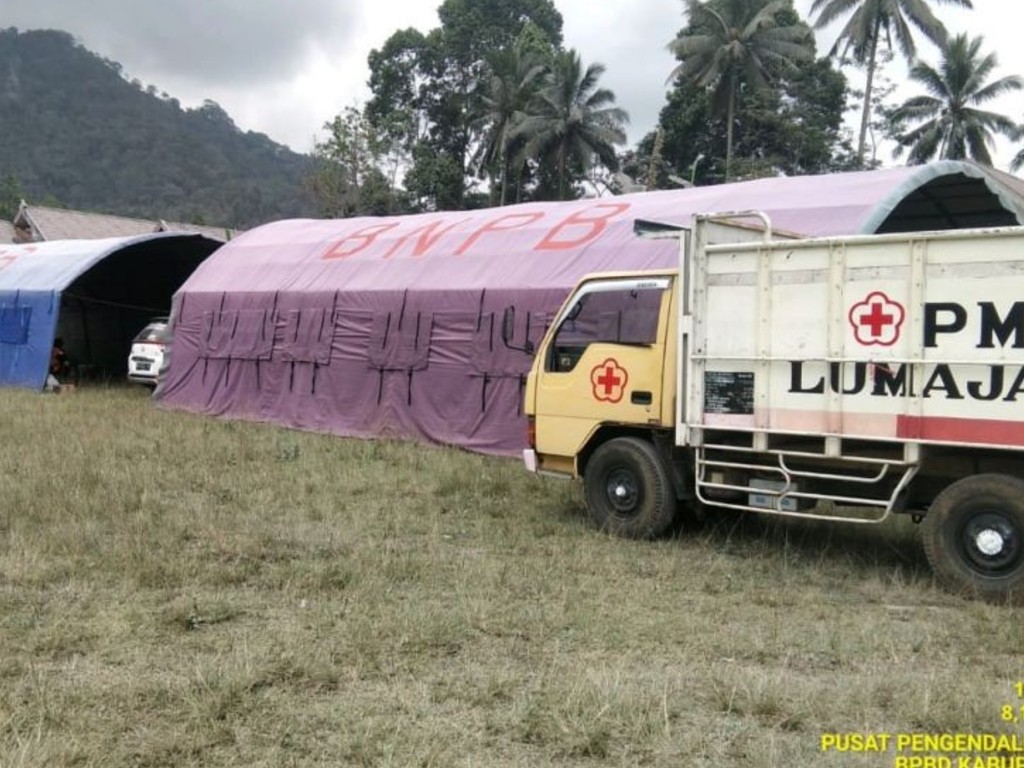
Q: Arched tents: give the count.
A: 2